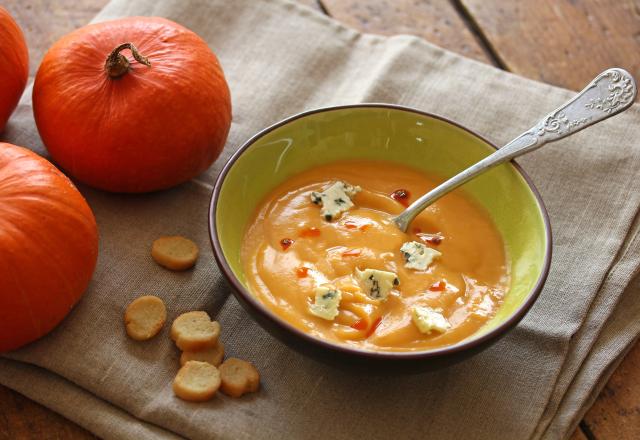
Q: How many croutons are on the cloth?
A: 6